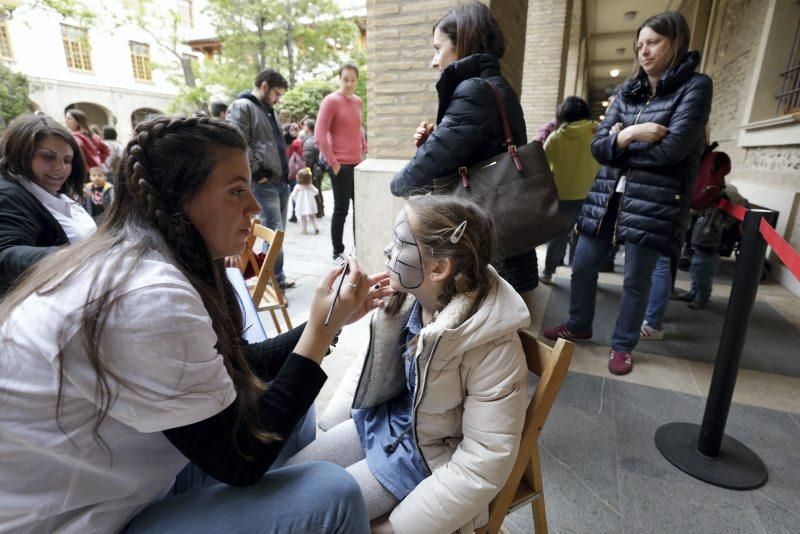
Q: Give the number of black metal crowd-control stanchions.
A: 1